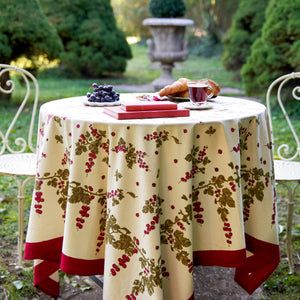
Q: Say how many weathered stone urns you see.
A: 1